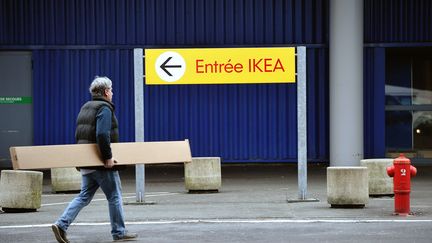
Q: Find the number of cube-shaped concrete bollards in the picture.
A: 5